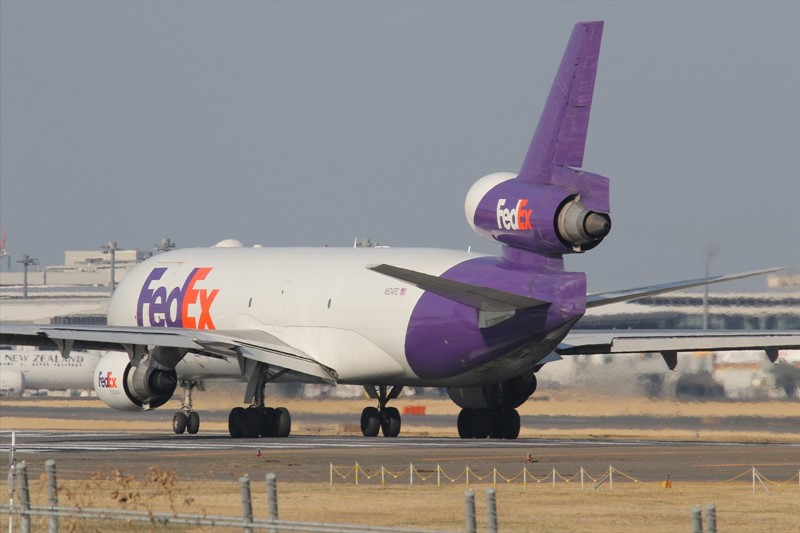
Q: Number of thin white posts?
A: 13